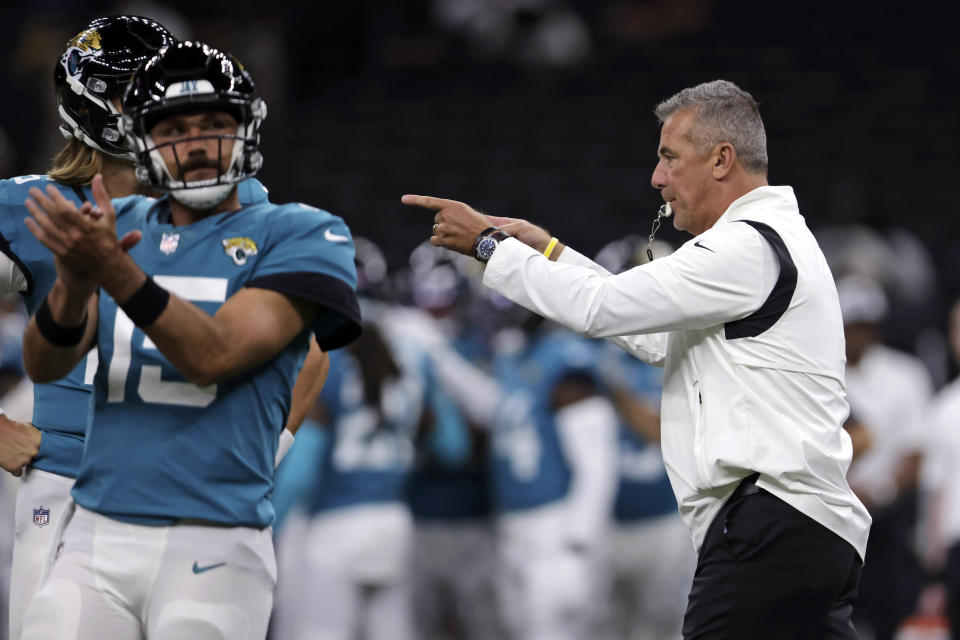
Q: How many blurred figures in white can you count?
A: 2